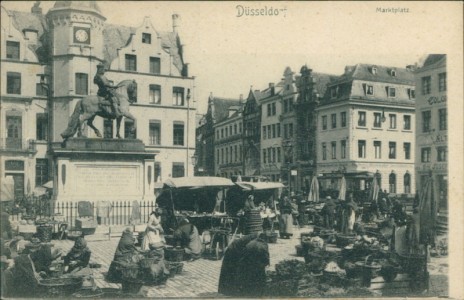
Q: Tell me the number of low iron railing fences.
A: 1